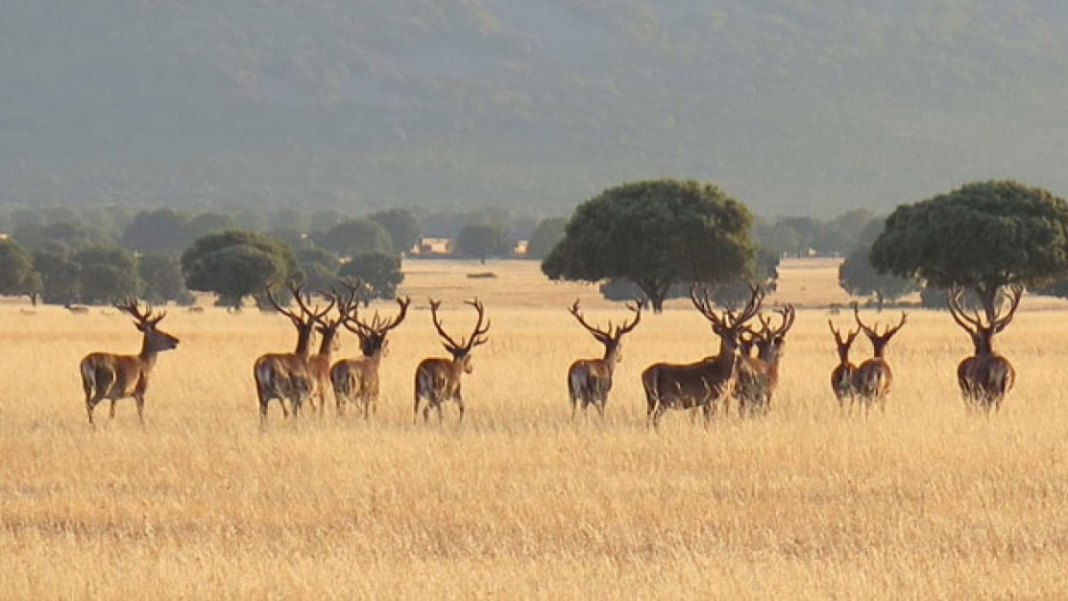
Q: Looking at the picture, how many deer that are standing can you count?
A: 12